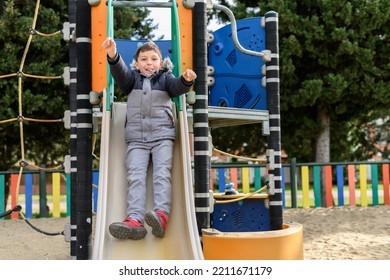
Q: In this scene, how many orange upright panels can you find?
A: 2